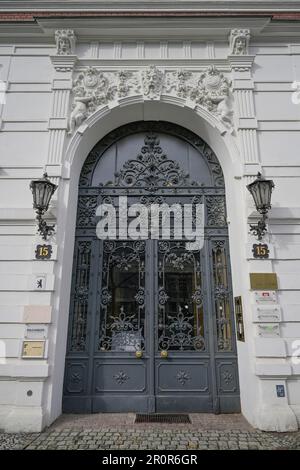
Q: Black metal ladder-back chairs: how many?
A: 0